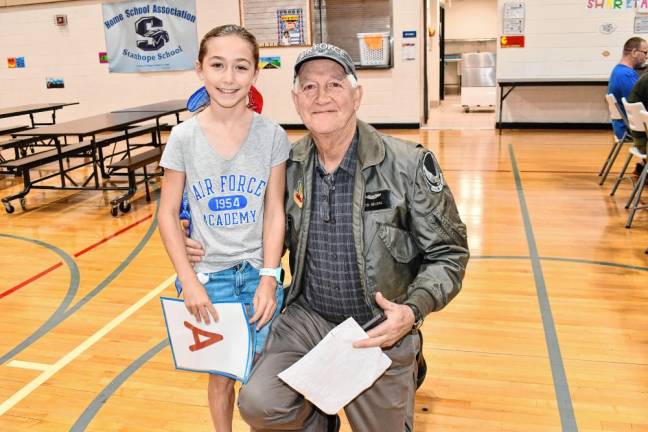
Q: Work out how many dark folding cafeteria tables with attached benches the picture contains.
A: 2